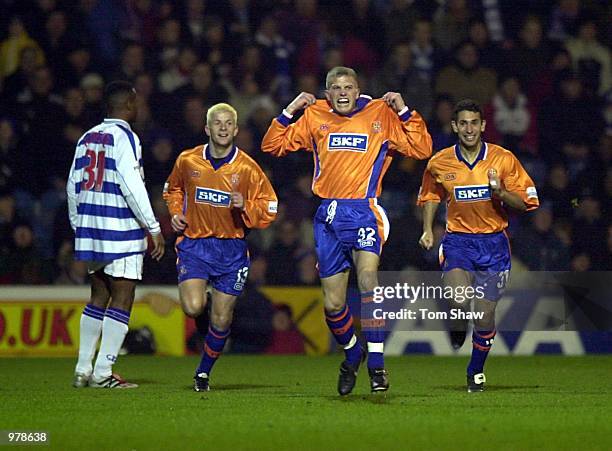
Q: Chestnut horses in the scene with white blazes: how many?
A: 0